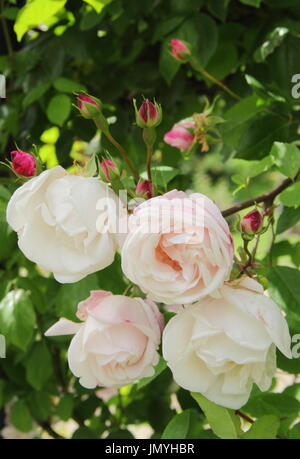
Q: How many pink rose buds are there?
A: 8